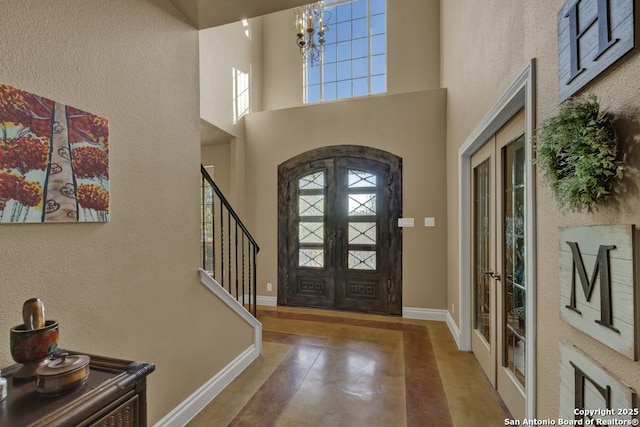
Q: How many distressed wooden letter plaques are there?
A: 3